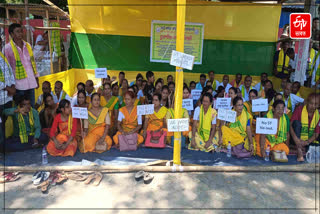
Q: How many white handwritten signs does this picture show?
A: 11